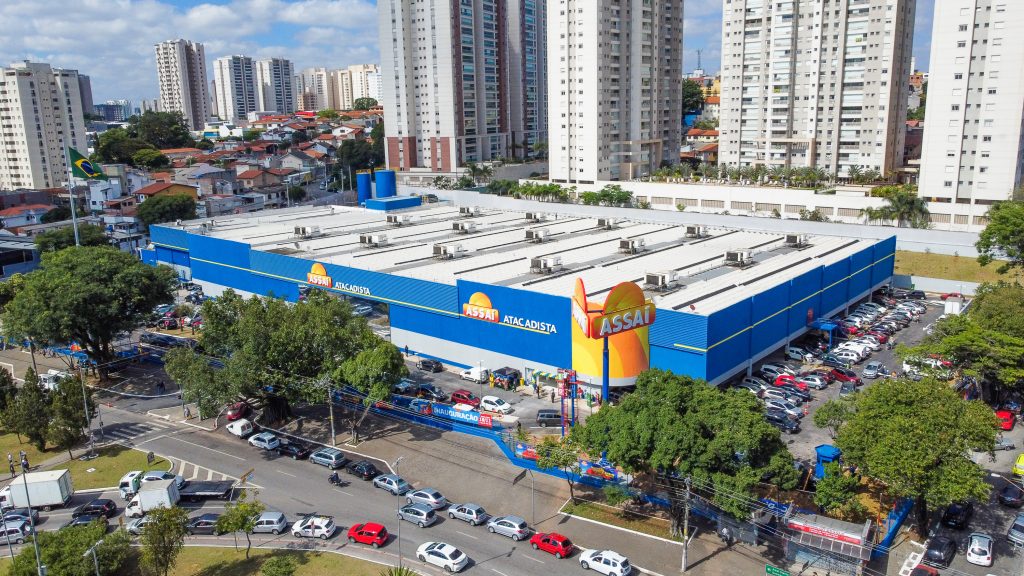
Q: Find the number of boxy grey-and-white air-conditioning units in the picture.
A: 15